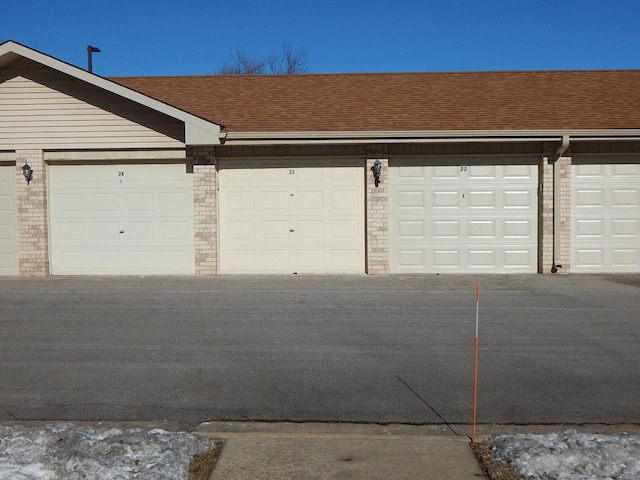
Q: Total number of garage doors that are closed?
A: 5